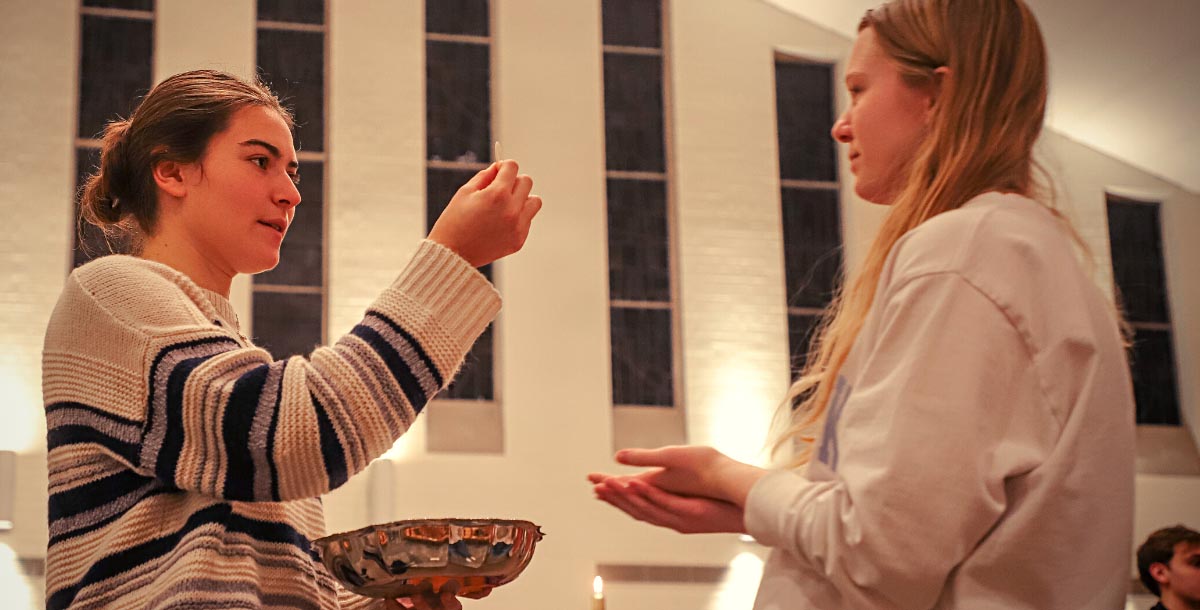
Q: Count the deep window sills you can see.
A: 3